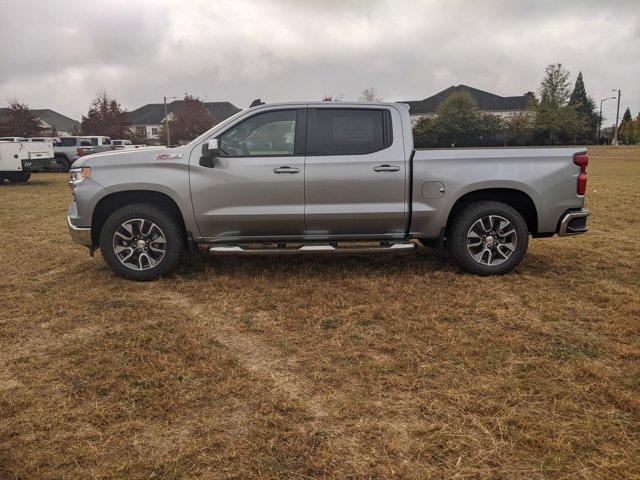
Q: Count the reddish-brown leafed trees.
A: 3